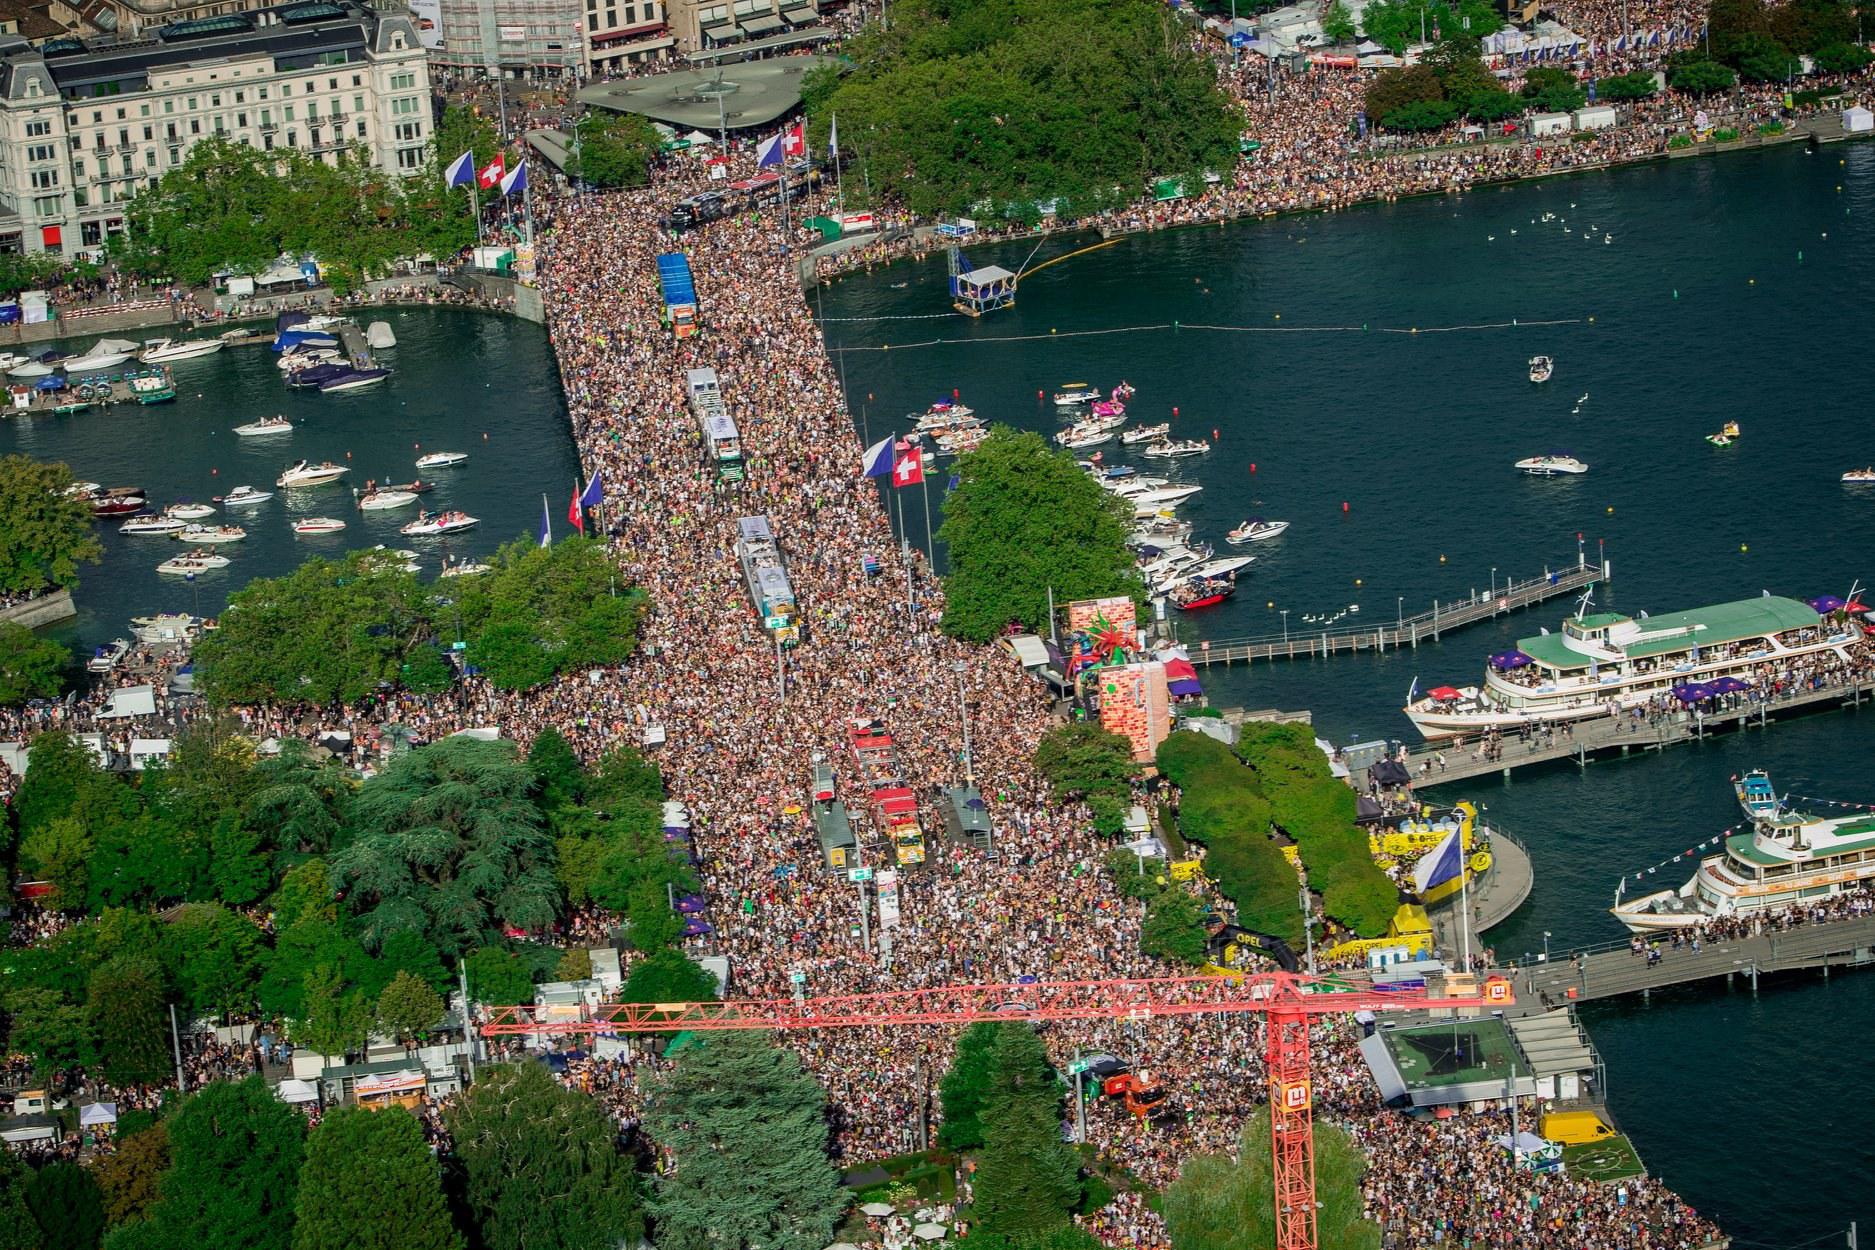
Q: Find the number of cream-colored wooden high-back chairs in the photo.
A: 0